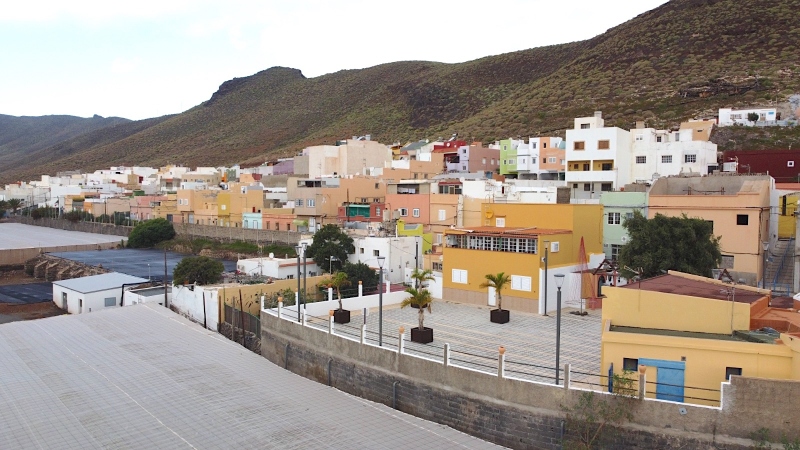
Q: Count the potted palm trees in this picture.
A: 4